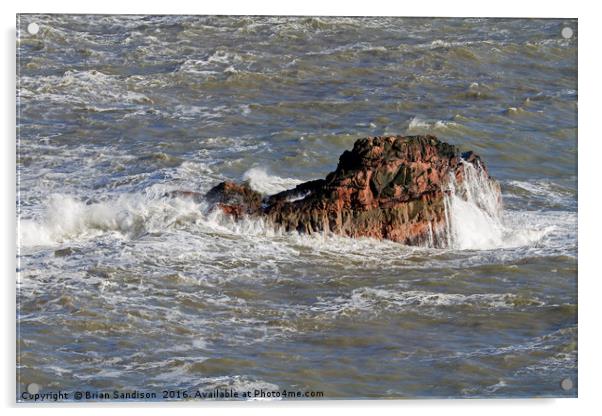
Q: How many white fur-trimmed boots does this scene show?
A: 0